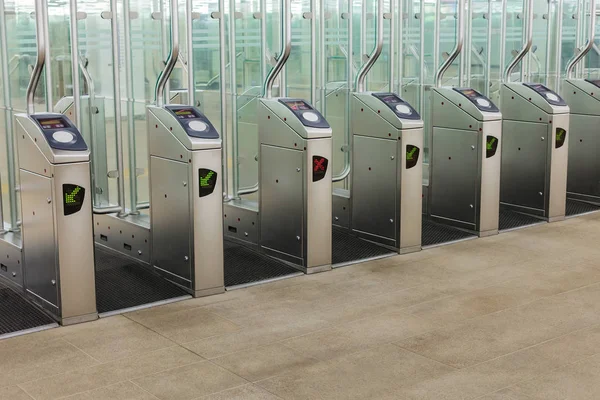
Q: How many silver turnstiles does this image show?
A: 7